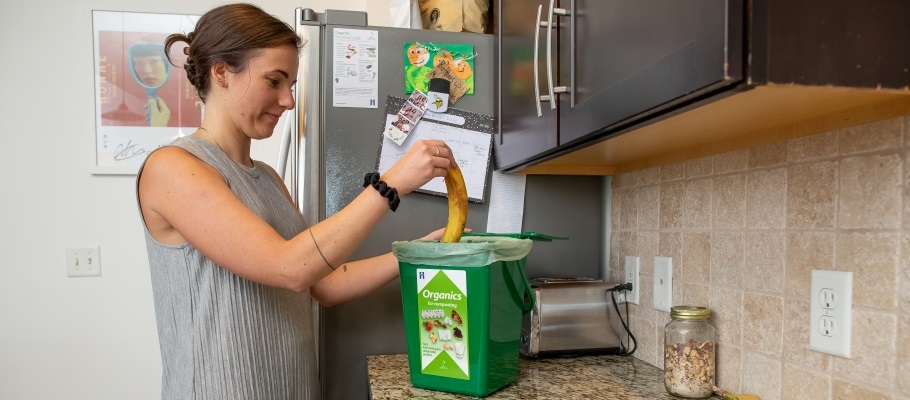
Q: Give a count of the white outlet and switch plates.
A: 4